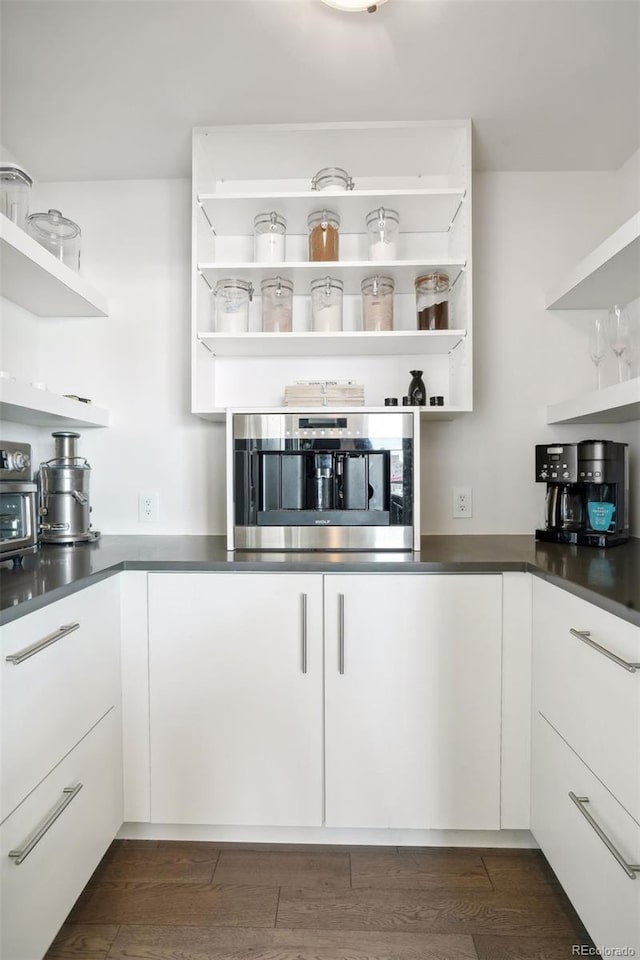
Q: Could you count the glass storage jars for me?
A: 11